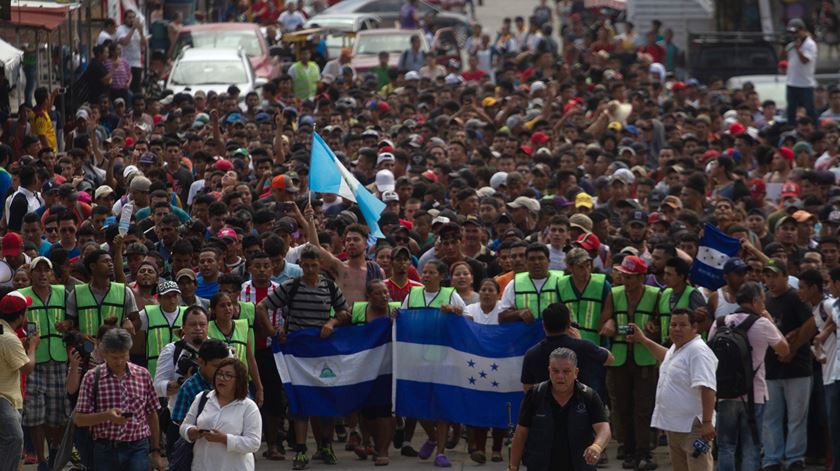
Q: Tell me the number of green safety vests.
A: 12